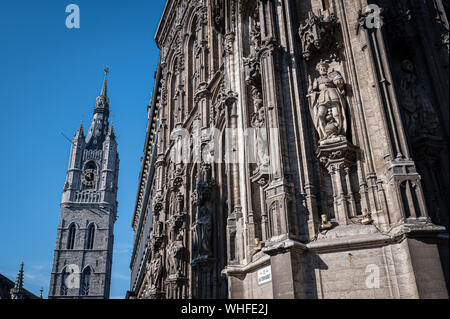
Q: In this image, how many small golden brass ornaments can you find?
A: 3